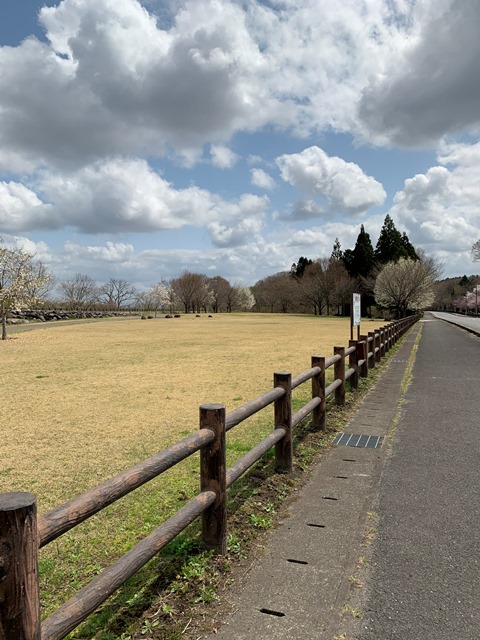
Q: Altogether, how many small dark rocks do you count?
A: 6